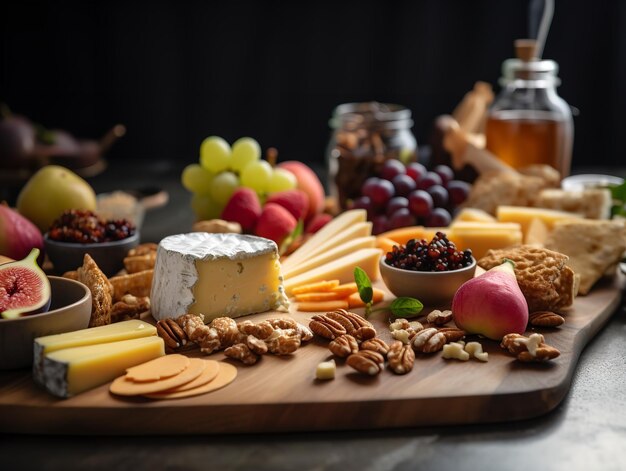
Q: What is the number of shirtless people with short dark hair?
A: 0